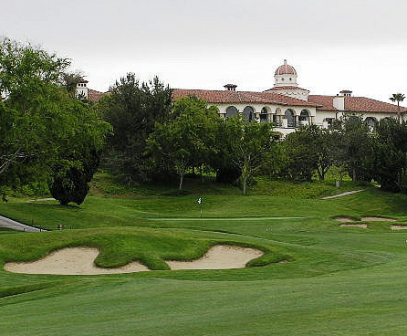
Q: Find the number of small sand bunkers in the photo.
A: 4